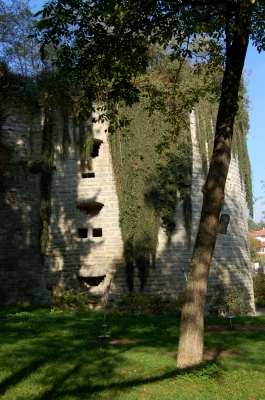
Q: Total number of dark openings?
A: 6